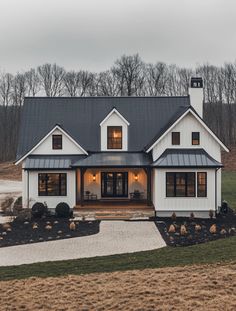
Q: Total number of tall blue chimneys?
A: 0